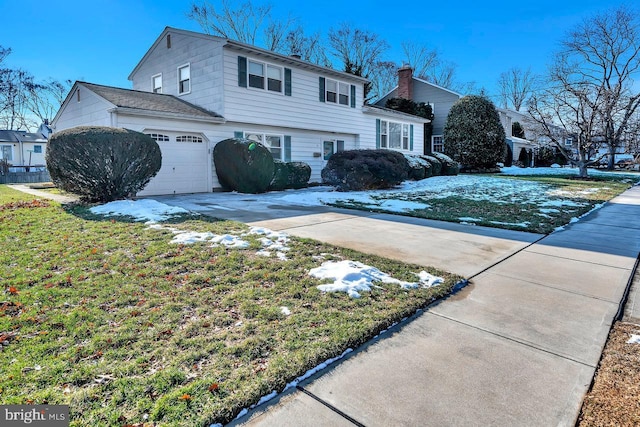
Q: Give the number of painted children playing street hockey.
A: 0